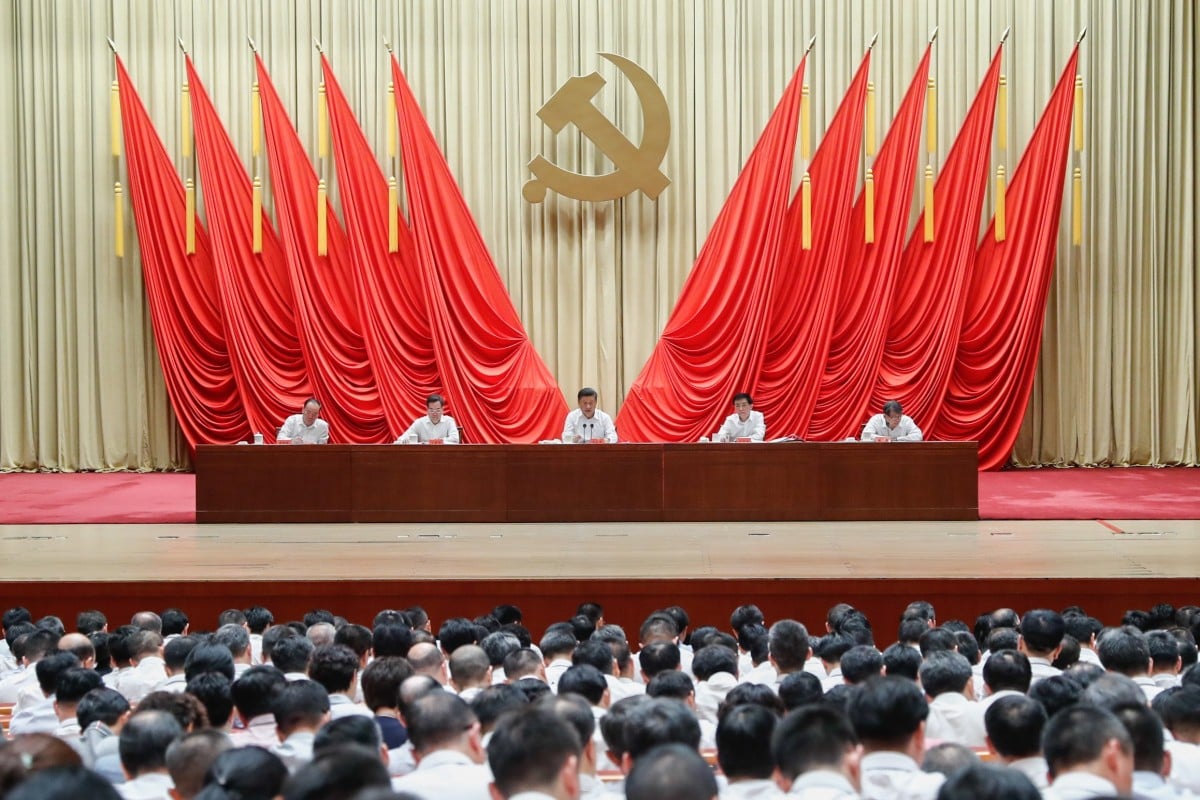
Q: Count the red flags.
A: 10